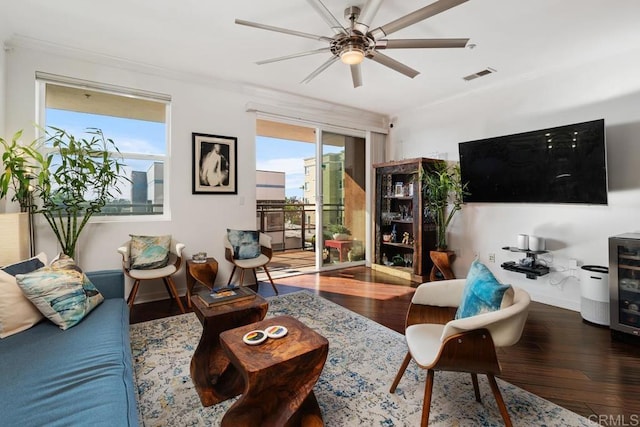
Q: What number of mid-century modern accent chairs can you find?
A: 3